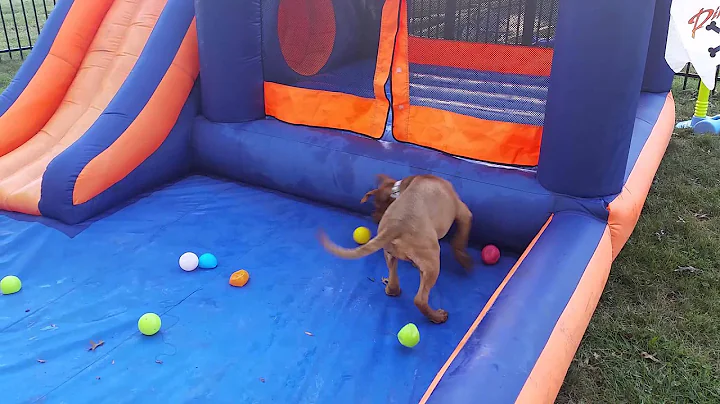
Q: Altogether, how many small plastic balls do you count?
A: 8